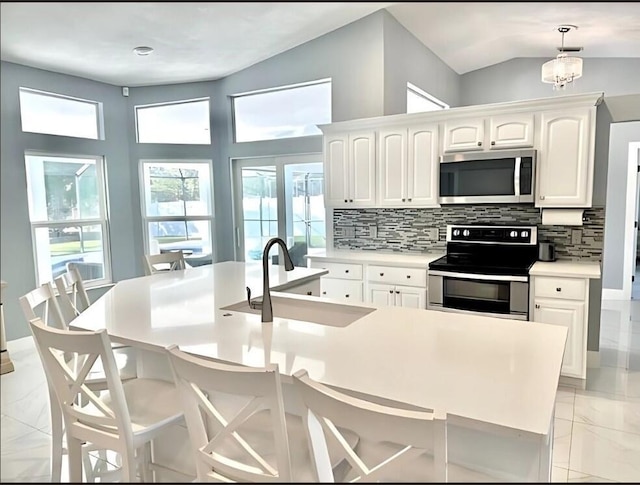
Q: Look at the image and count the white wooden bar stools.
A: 6